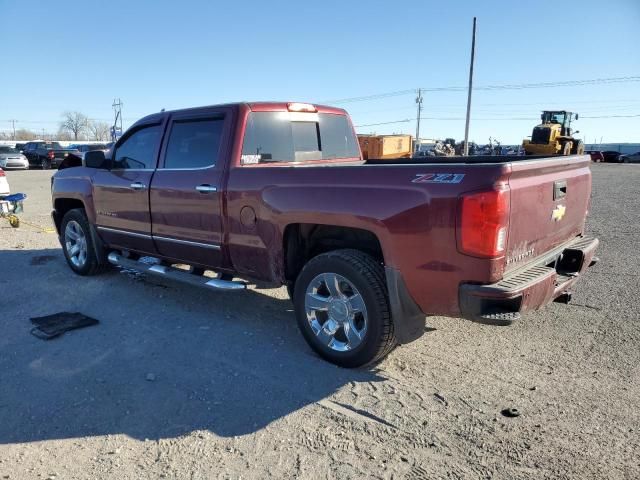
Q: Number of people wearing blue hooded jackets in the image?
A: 0